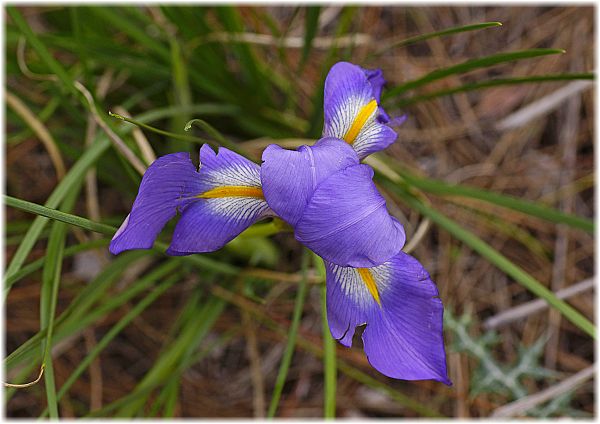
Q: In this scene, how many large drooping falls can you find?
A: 3